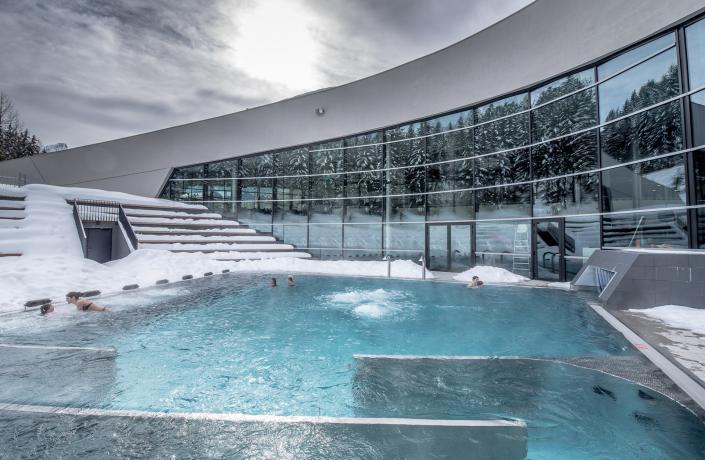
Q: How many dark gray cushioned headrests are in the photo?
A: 7